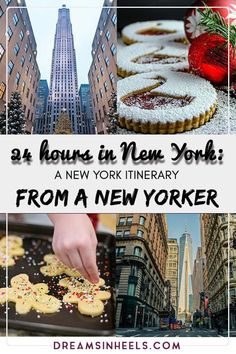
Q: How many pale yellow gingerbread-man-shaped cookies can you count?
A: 4